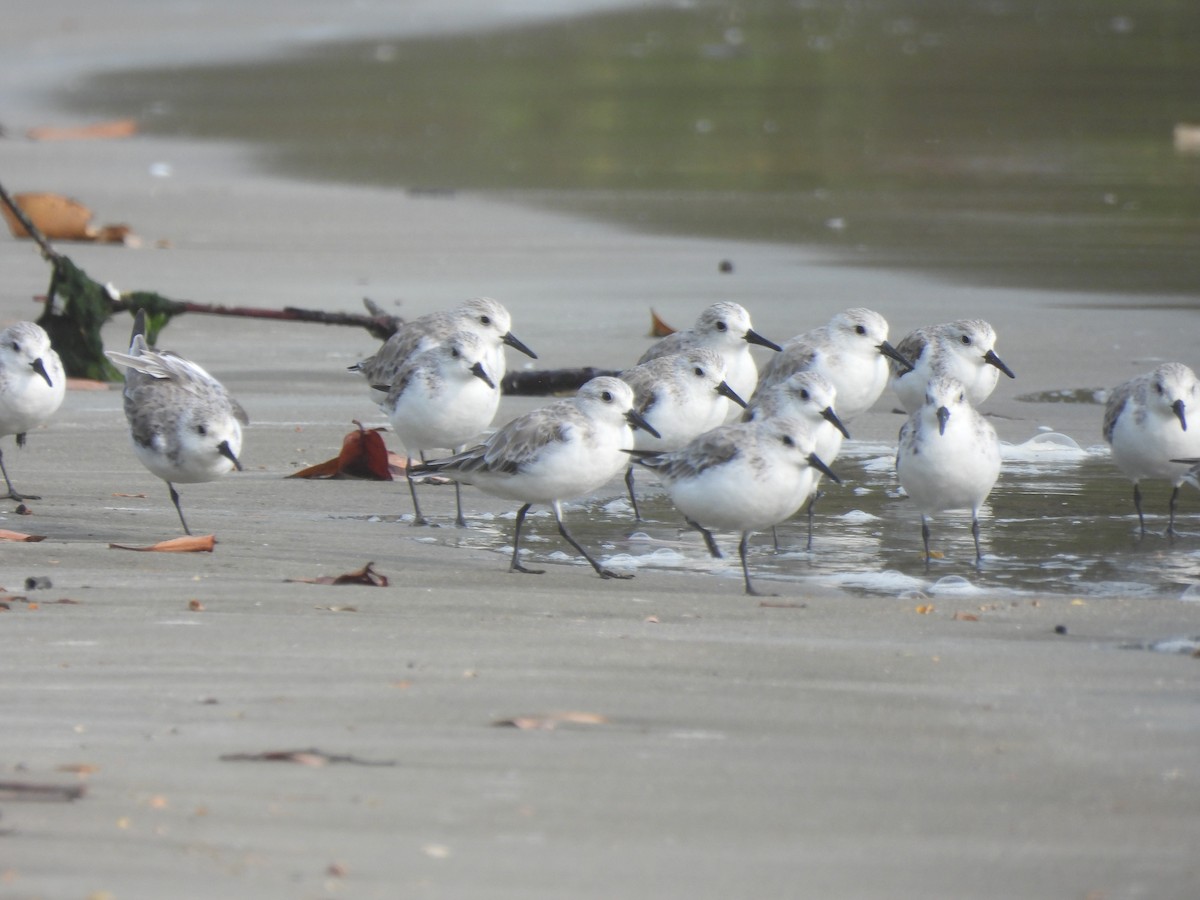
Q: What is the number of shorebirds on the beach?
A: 13